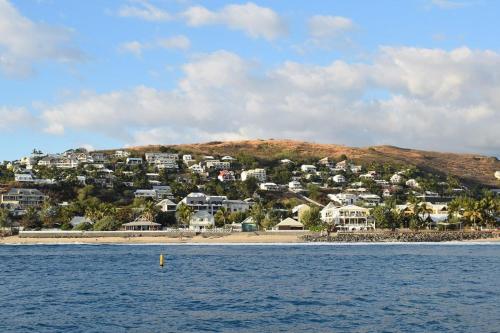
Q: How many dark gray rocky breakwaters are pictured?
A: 1